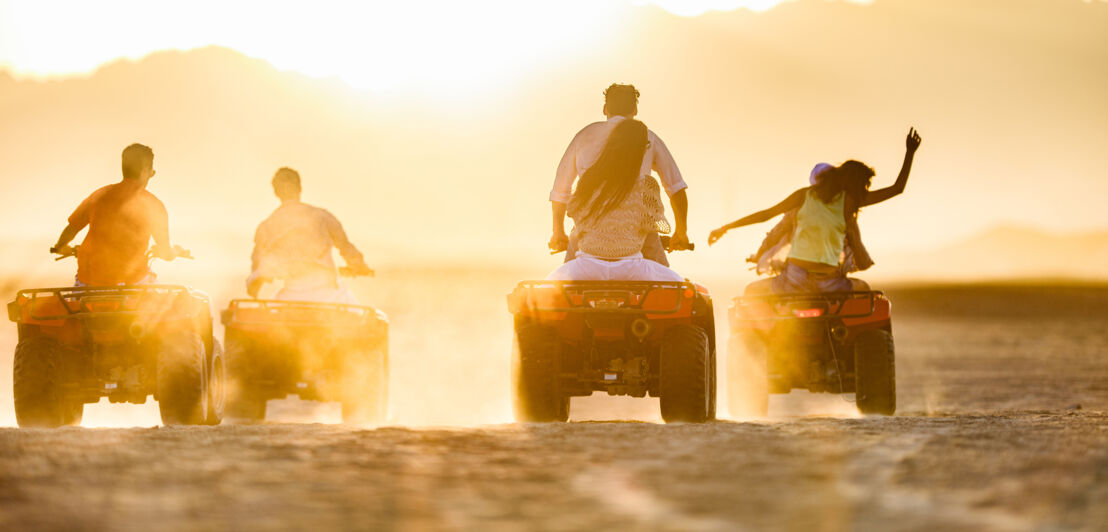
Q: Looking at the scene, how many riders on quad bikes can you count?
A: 6